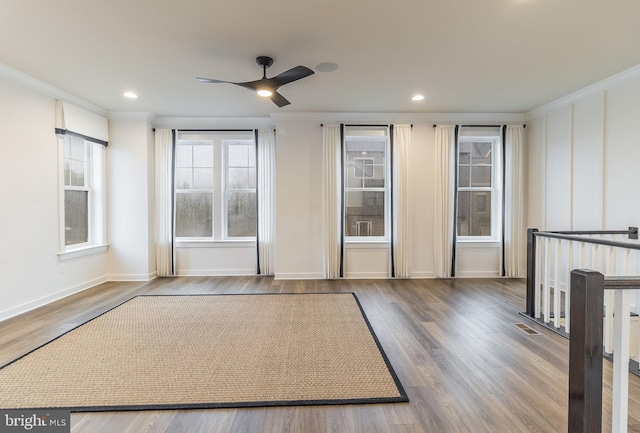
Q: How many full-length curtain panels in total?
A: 6